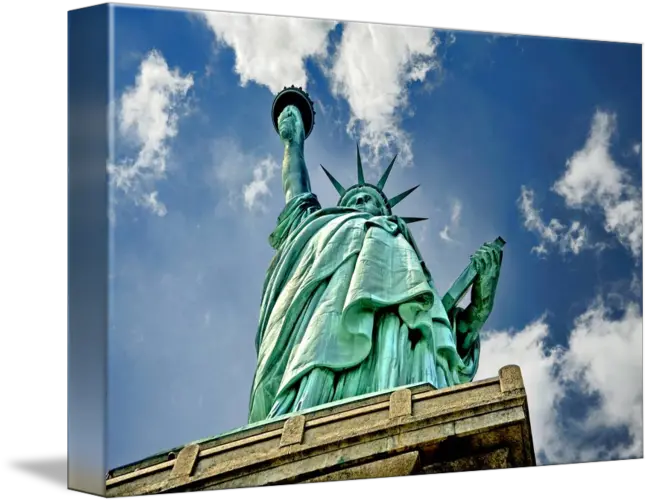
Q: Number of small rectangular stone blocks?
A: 4